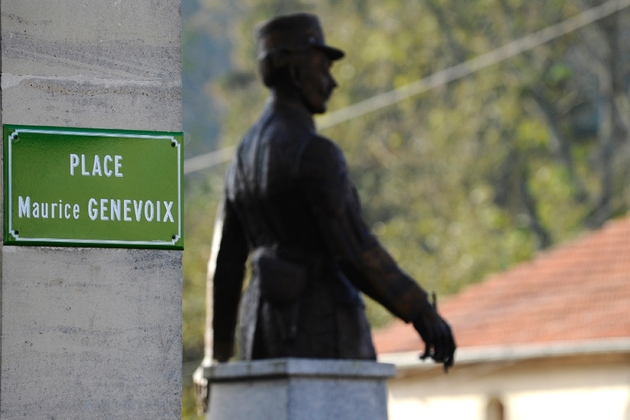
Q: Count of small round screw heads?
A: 4